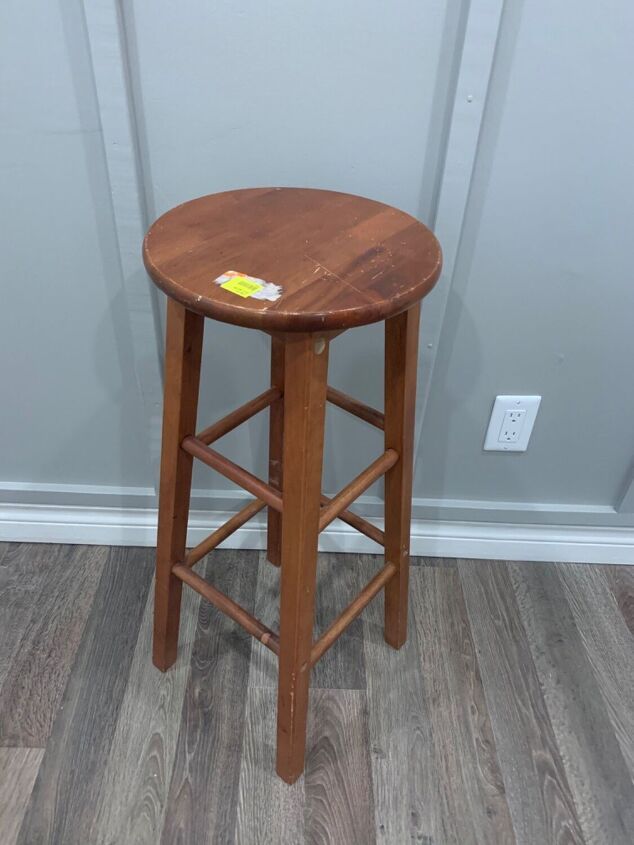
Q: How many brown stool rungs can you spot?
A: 8